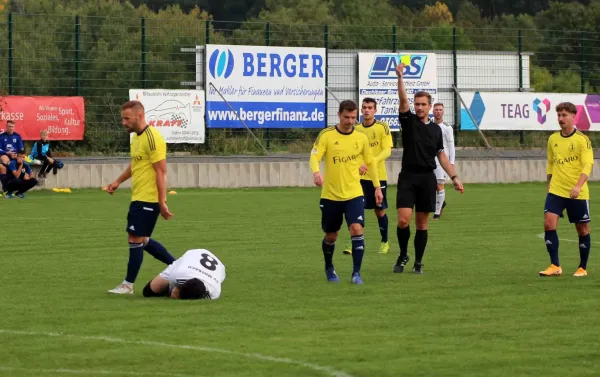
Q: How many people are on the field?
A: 7